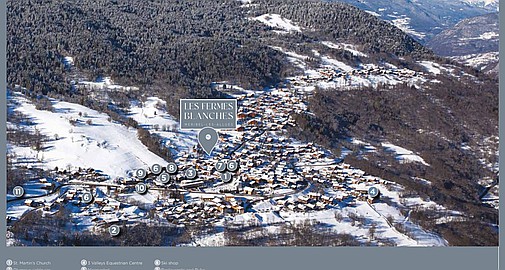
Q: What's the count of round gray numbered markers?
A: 13